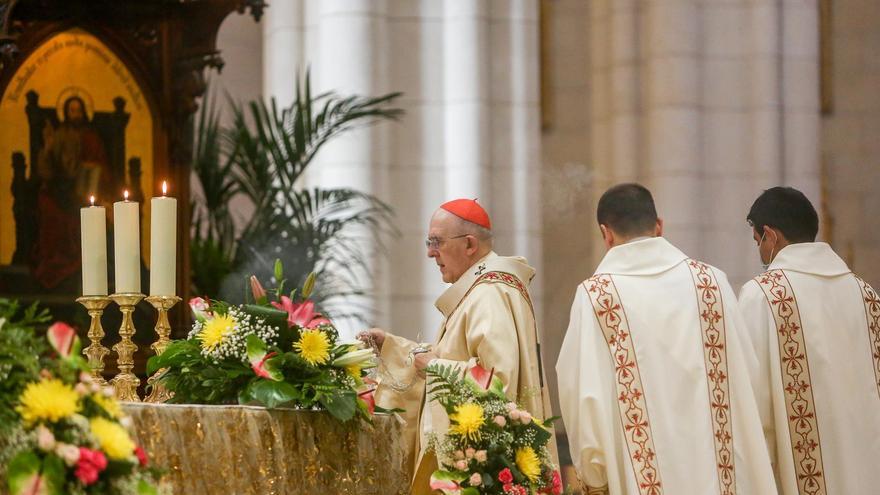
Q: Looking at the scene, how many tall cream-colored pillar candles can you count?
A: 3